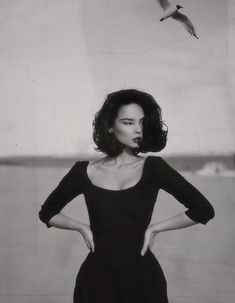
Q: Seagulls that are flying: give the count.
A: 1